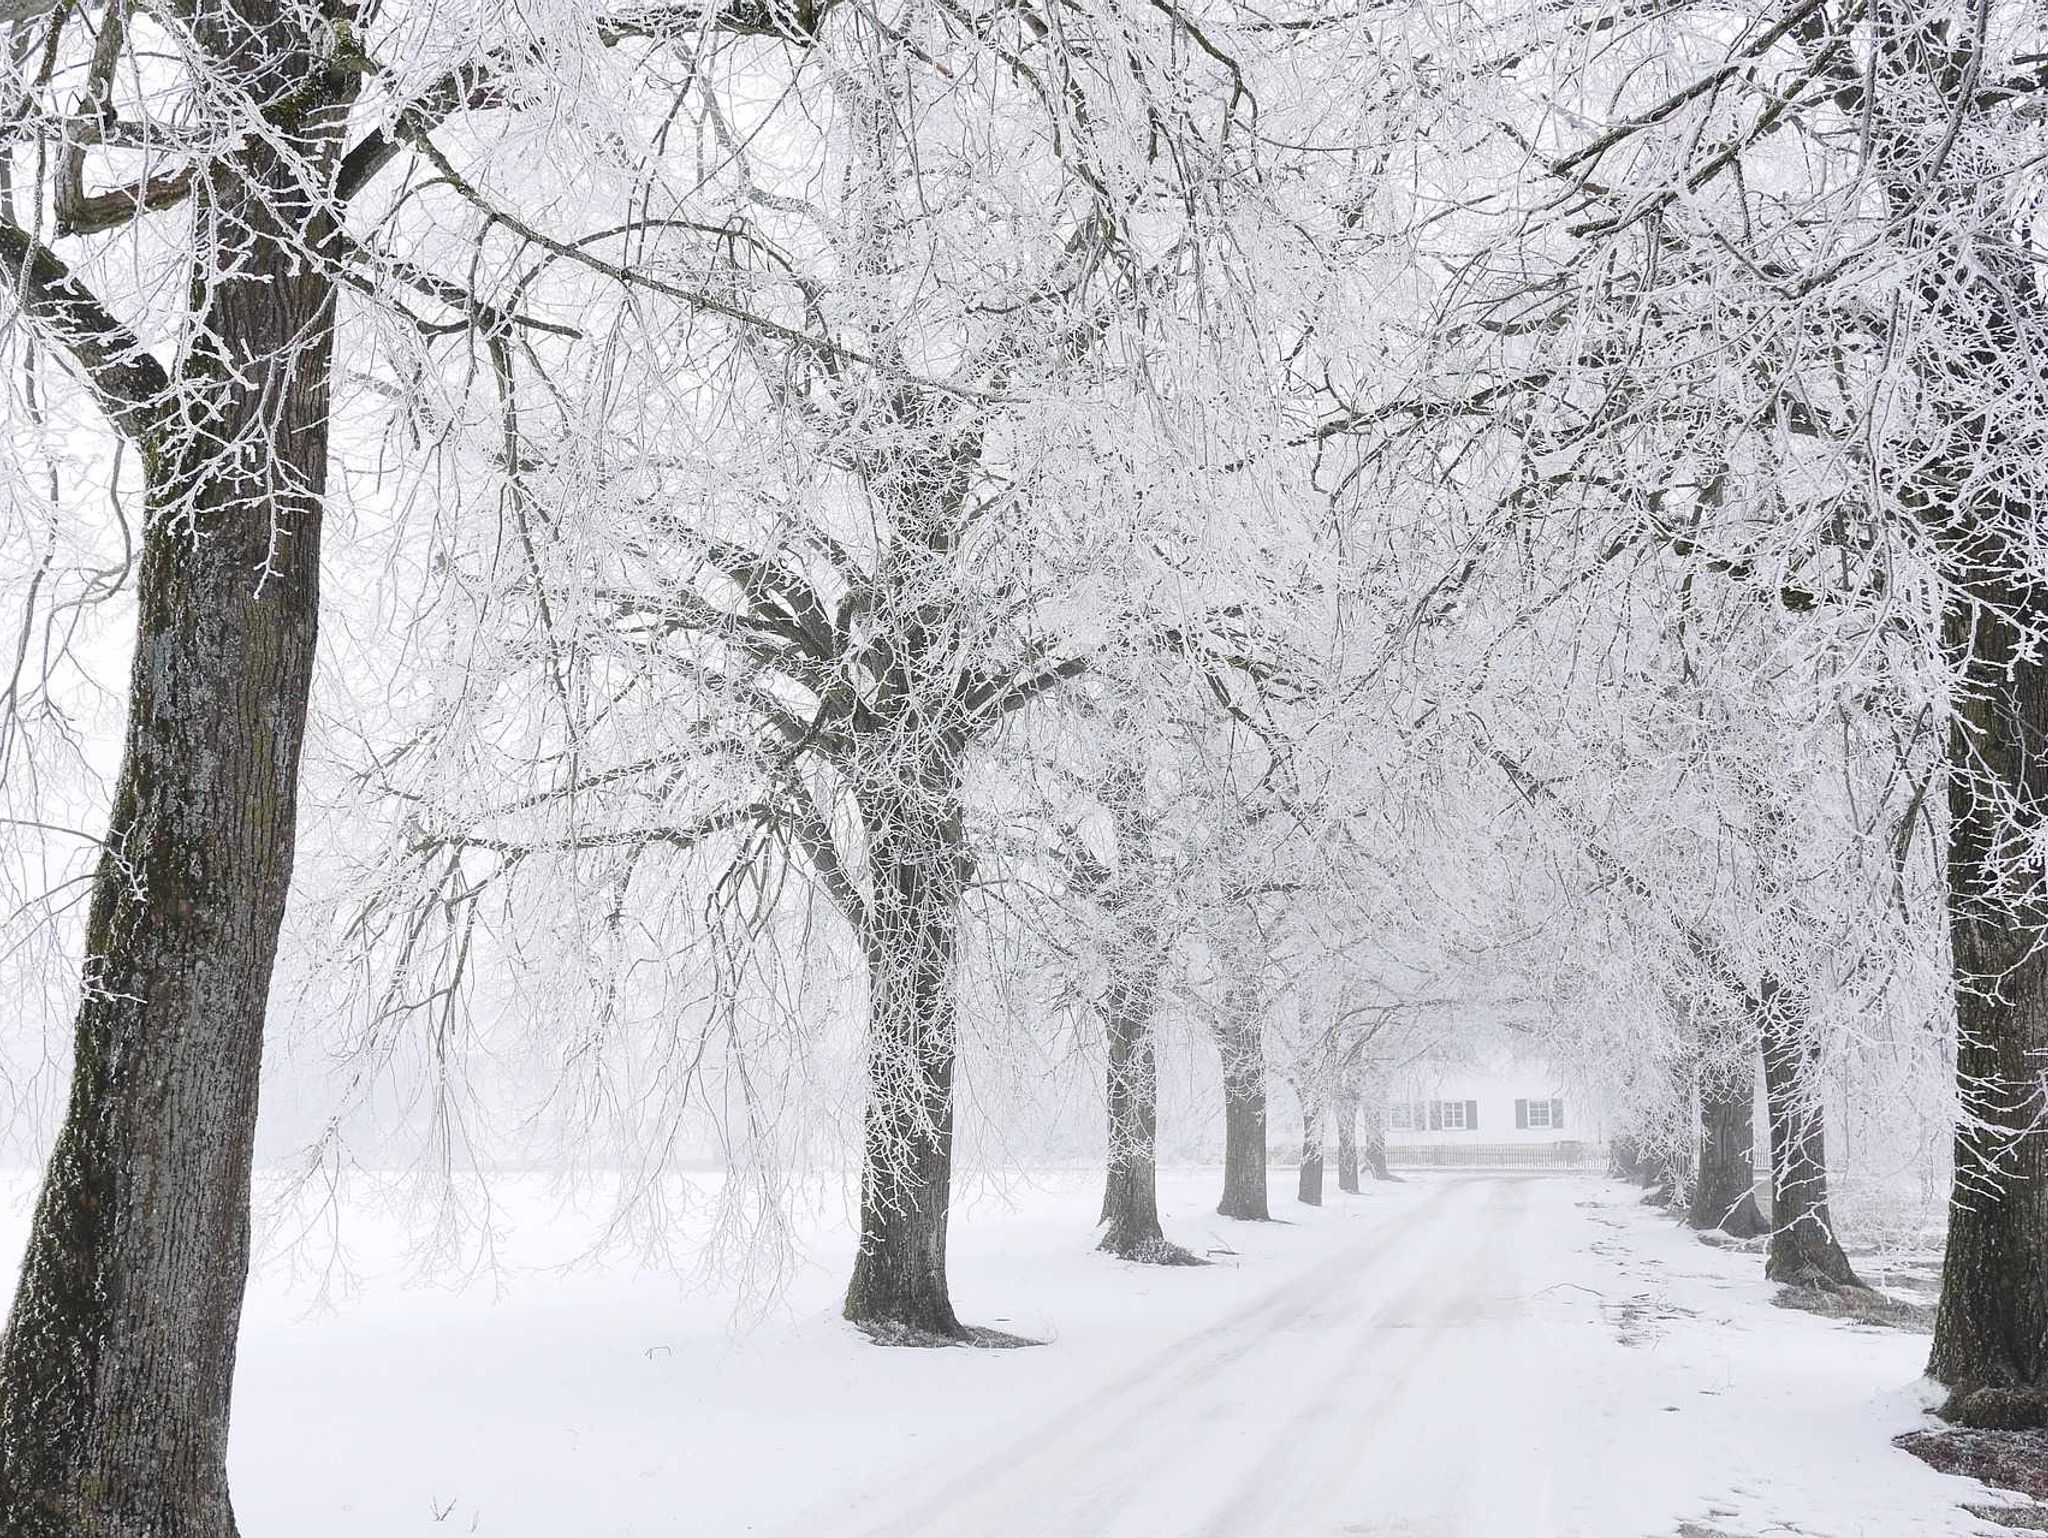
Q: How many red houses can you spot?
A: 0